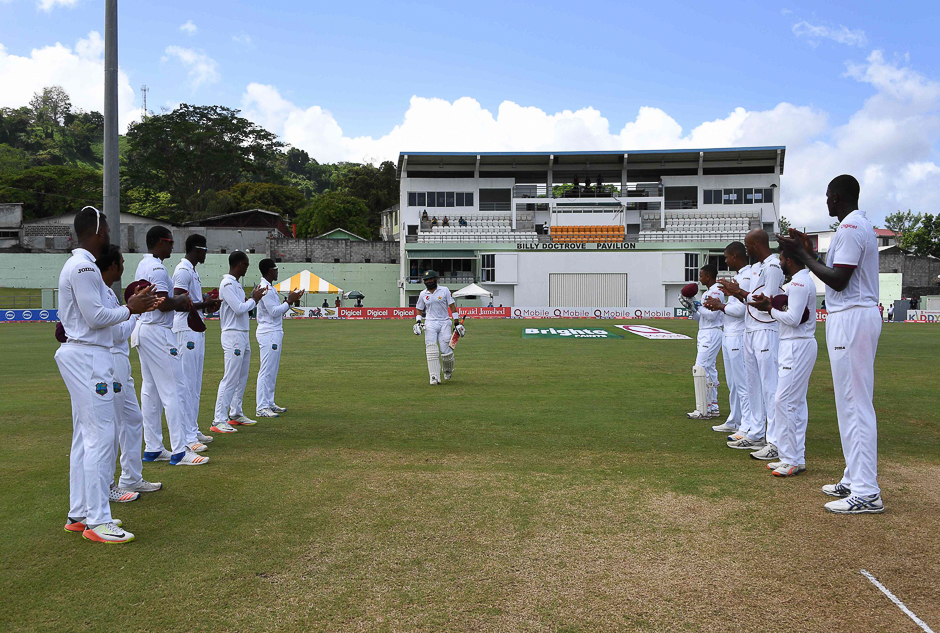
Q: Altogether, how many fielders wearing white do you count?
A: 11